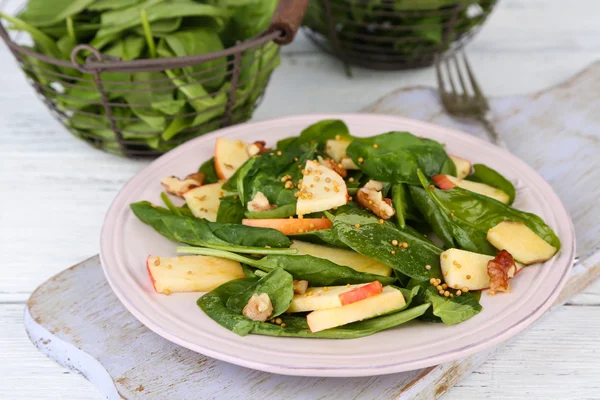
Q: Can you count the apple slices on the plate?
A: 13